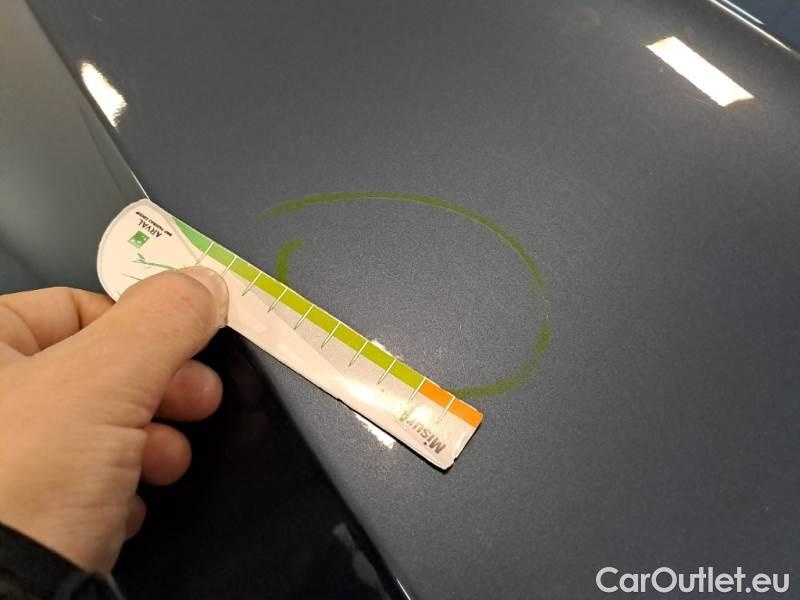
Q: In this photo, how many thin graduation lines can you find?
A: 10